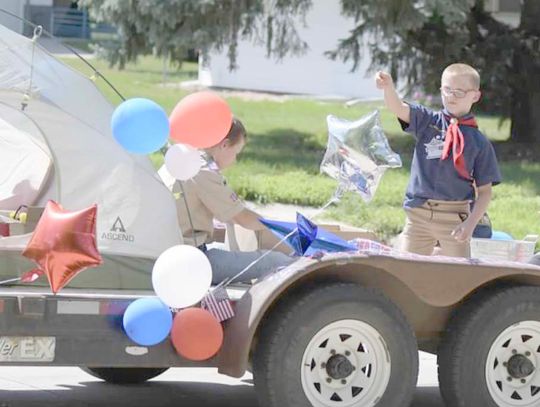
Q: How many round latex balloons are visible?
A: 6